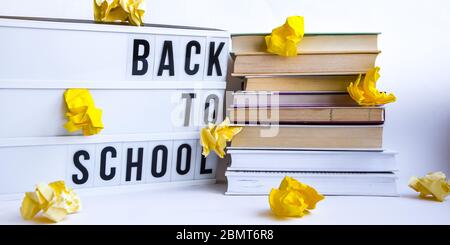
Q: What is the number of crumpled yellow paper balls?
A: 8